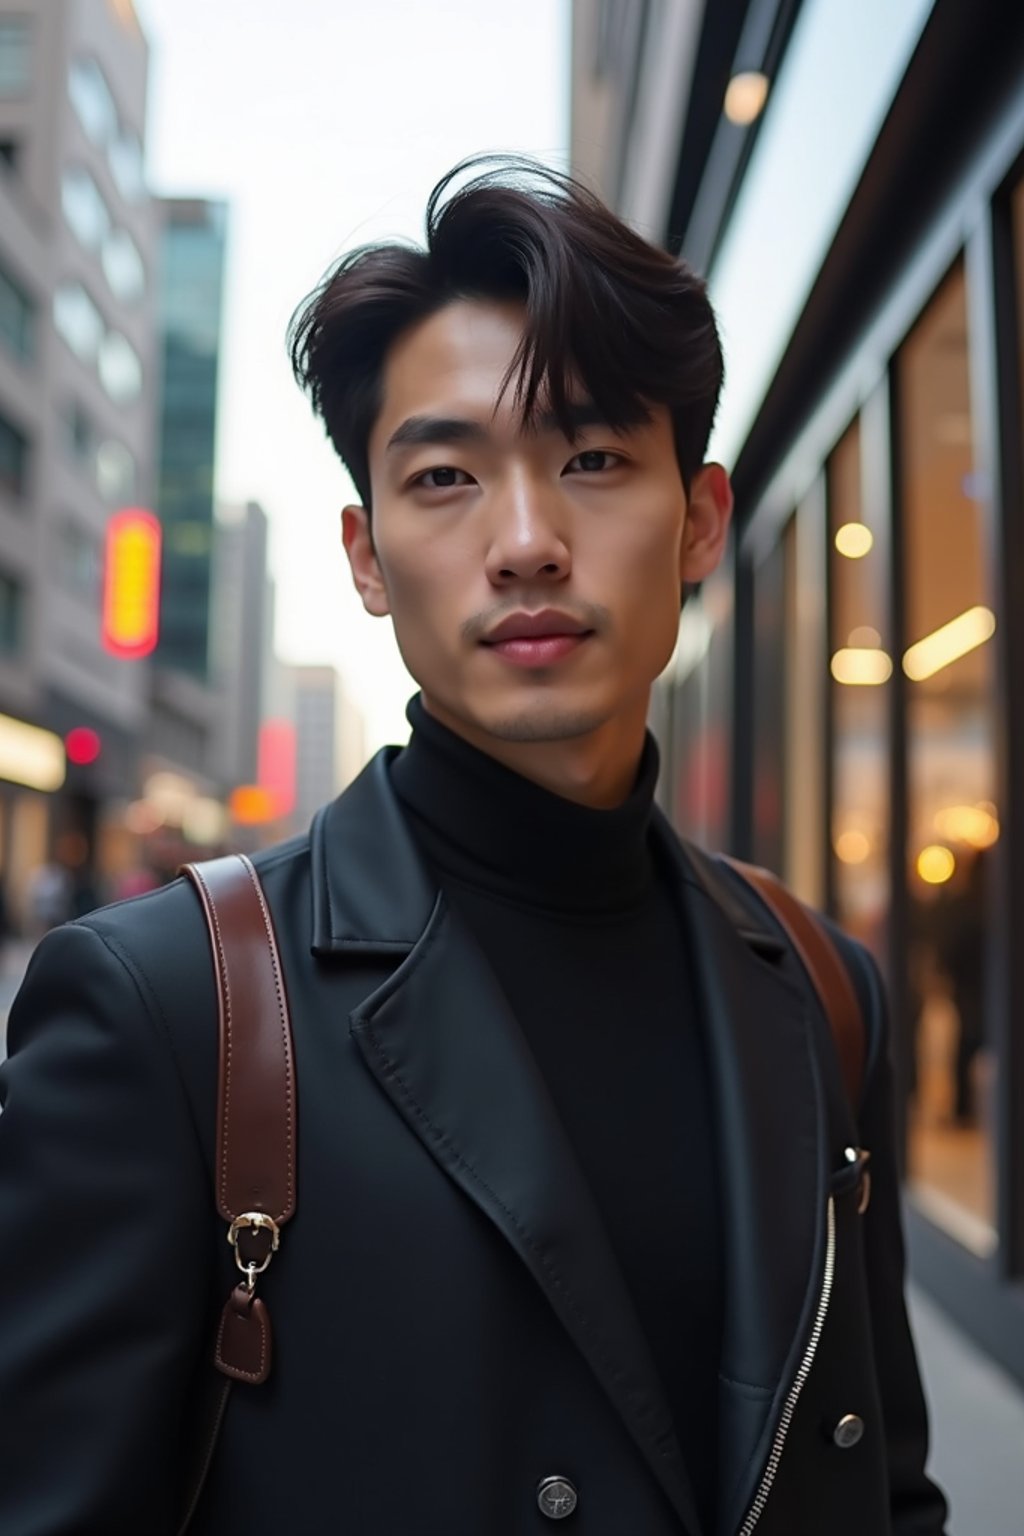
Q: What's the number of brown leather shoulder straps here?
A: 2